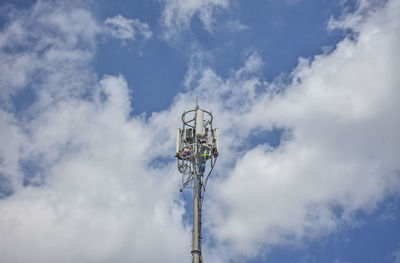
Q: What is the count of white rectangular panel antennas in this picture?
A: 3